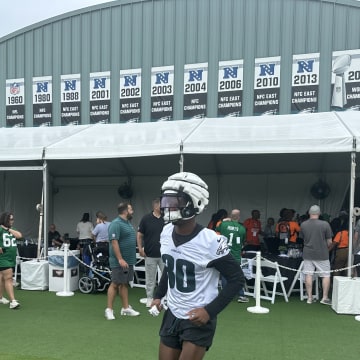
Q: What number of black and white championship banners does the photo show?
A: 11